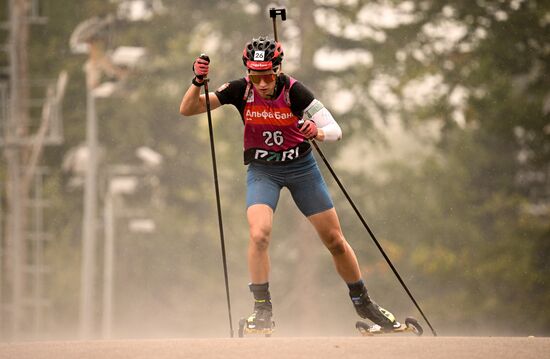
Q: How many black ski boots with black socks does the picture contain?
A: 2